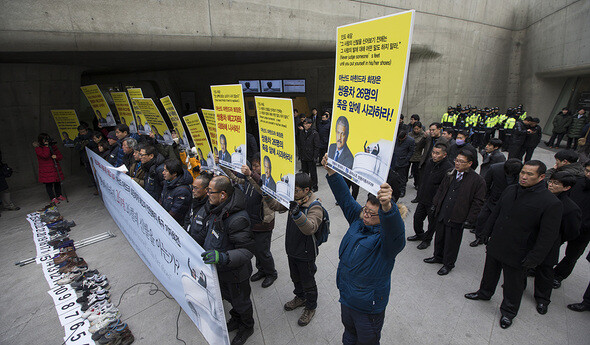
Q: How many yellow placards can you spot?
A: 11